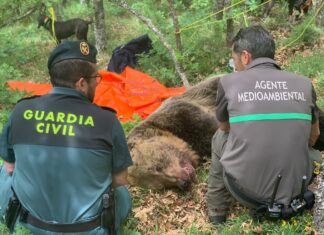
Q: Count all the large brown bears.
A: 1